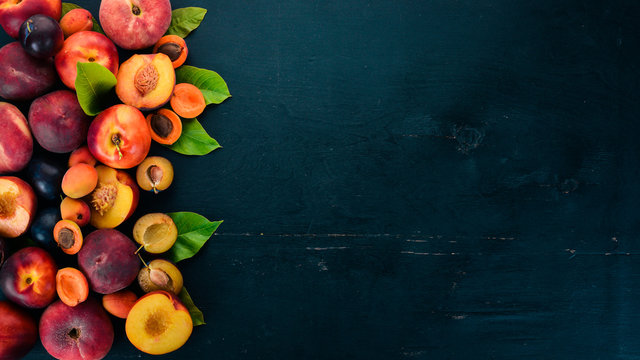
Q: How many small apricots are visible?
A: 10